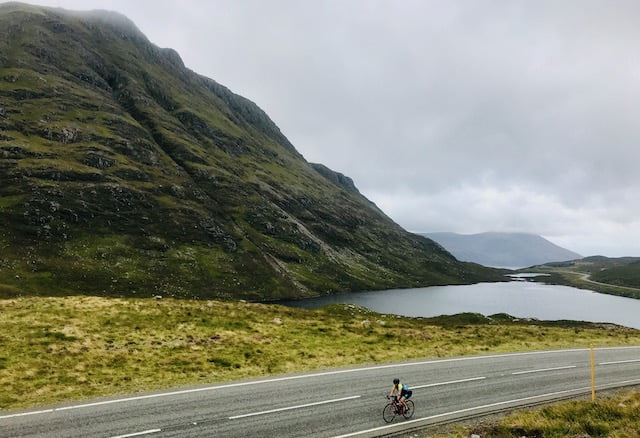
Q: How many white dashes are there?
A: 5